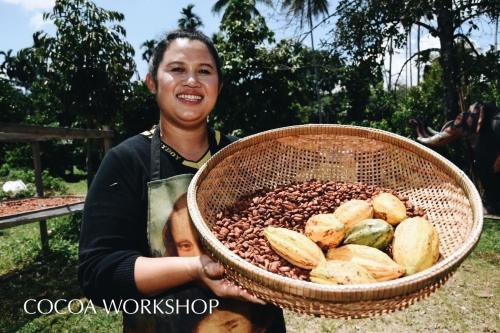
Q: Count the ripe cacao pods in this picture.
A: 7